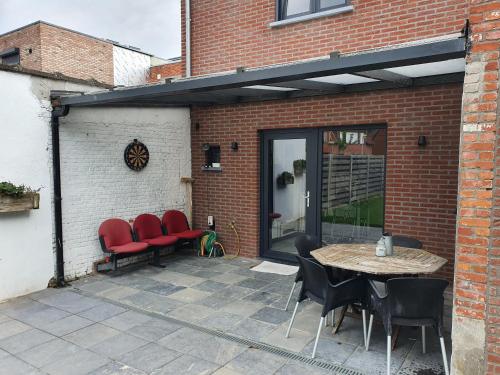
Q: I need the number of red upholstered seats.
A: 3